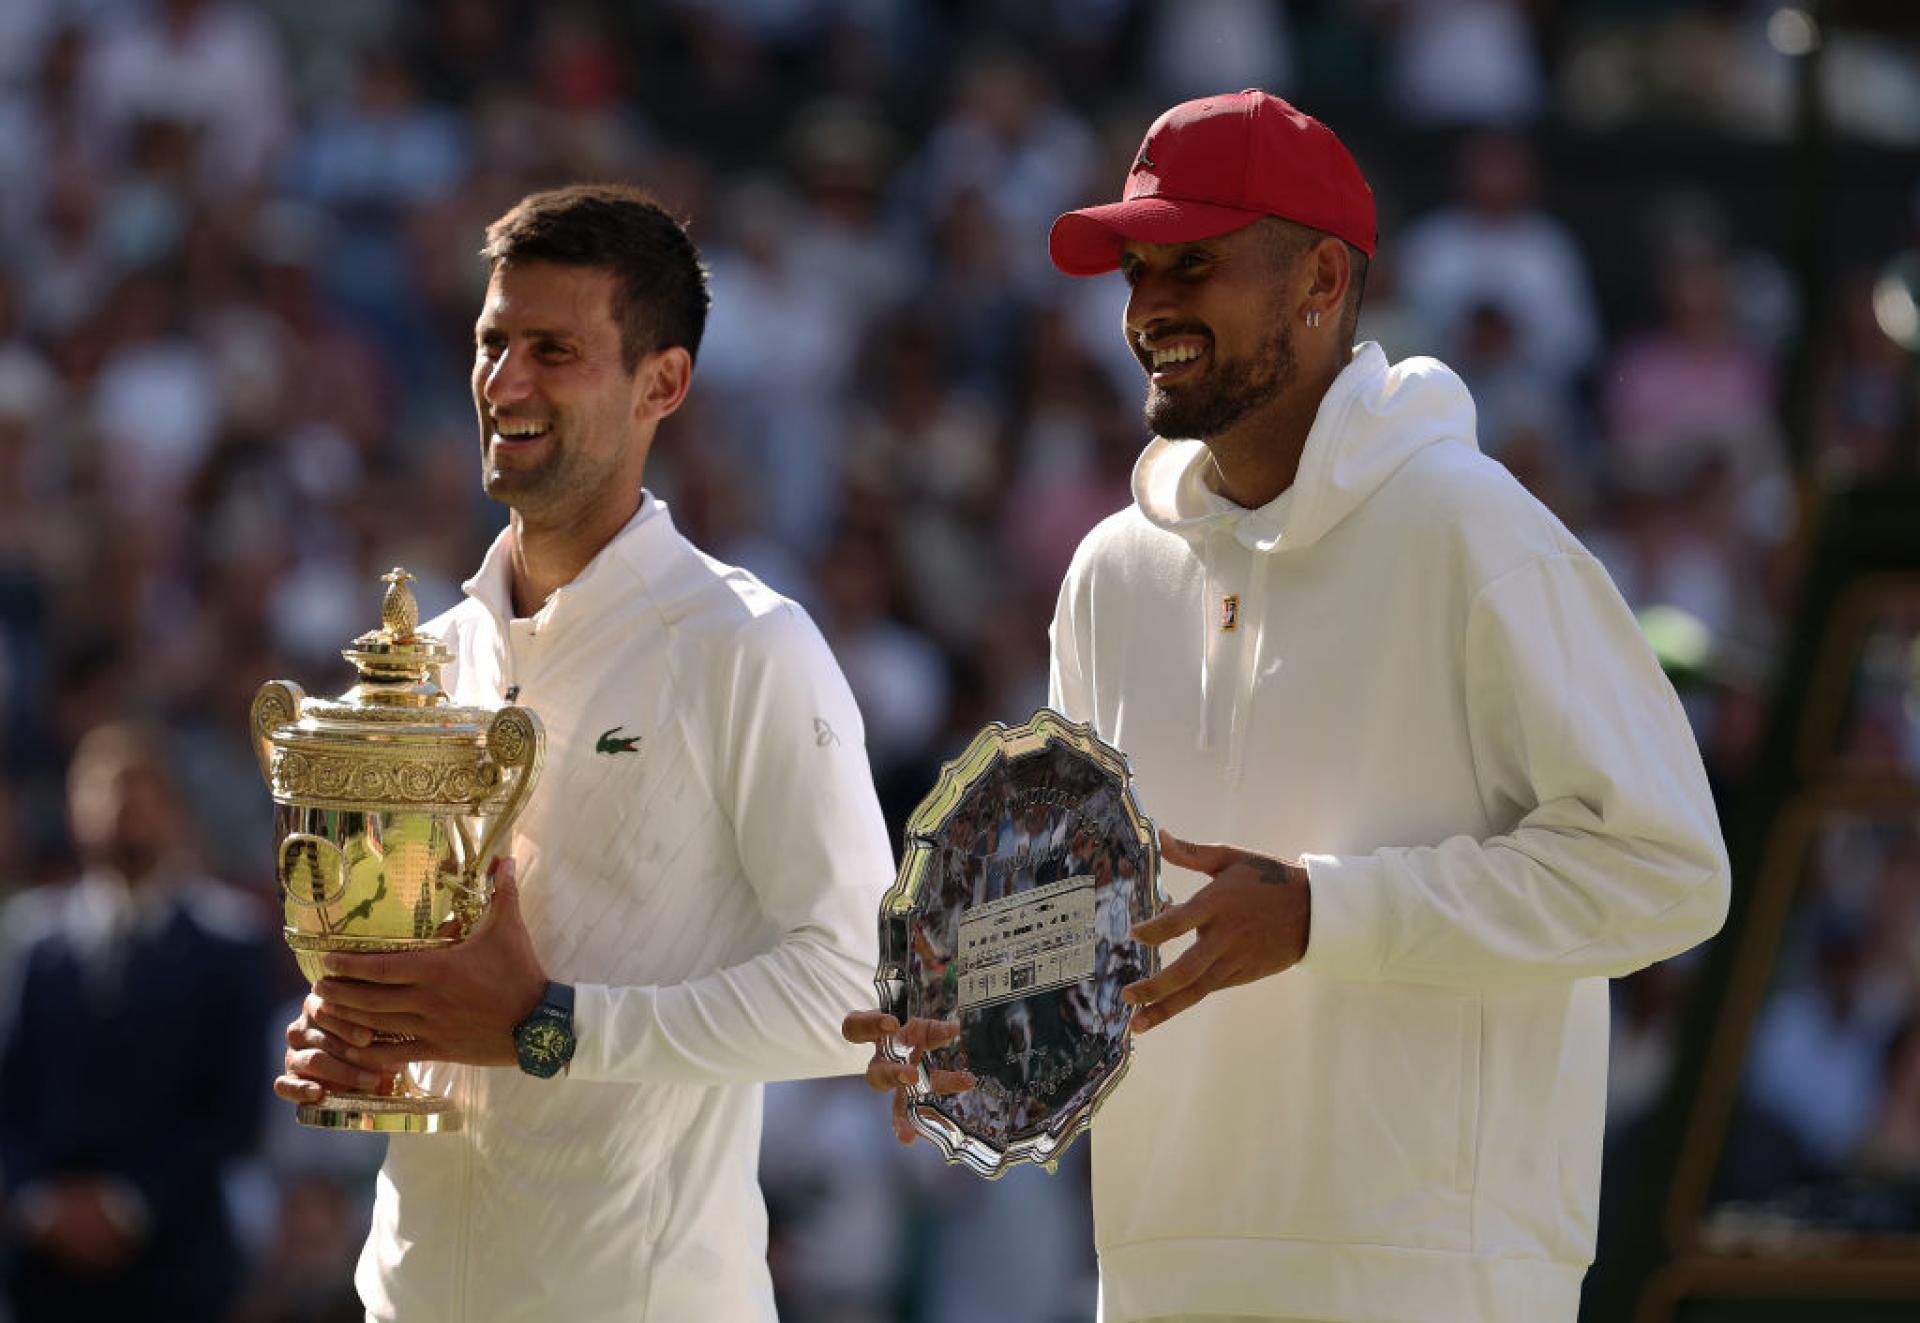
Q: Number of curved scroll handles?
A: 2